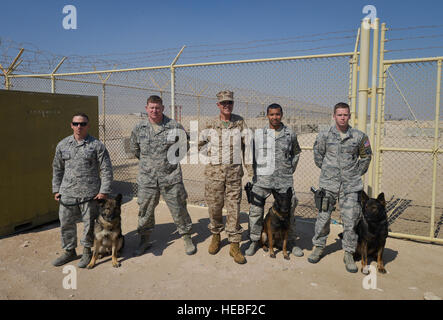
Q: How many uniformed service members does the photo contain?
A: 5